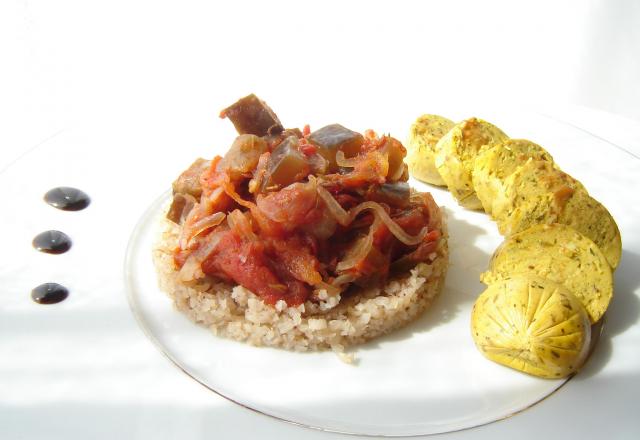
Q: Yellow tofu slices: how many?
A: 7